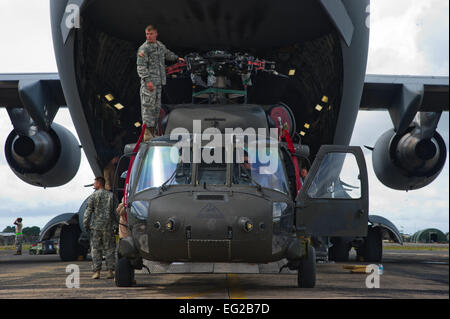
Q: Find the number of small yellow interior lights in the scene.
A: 8